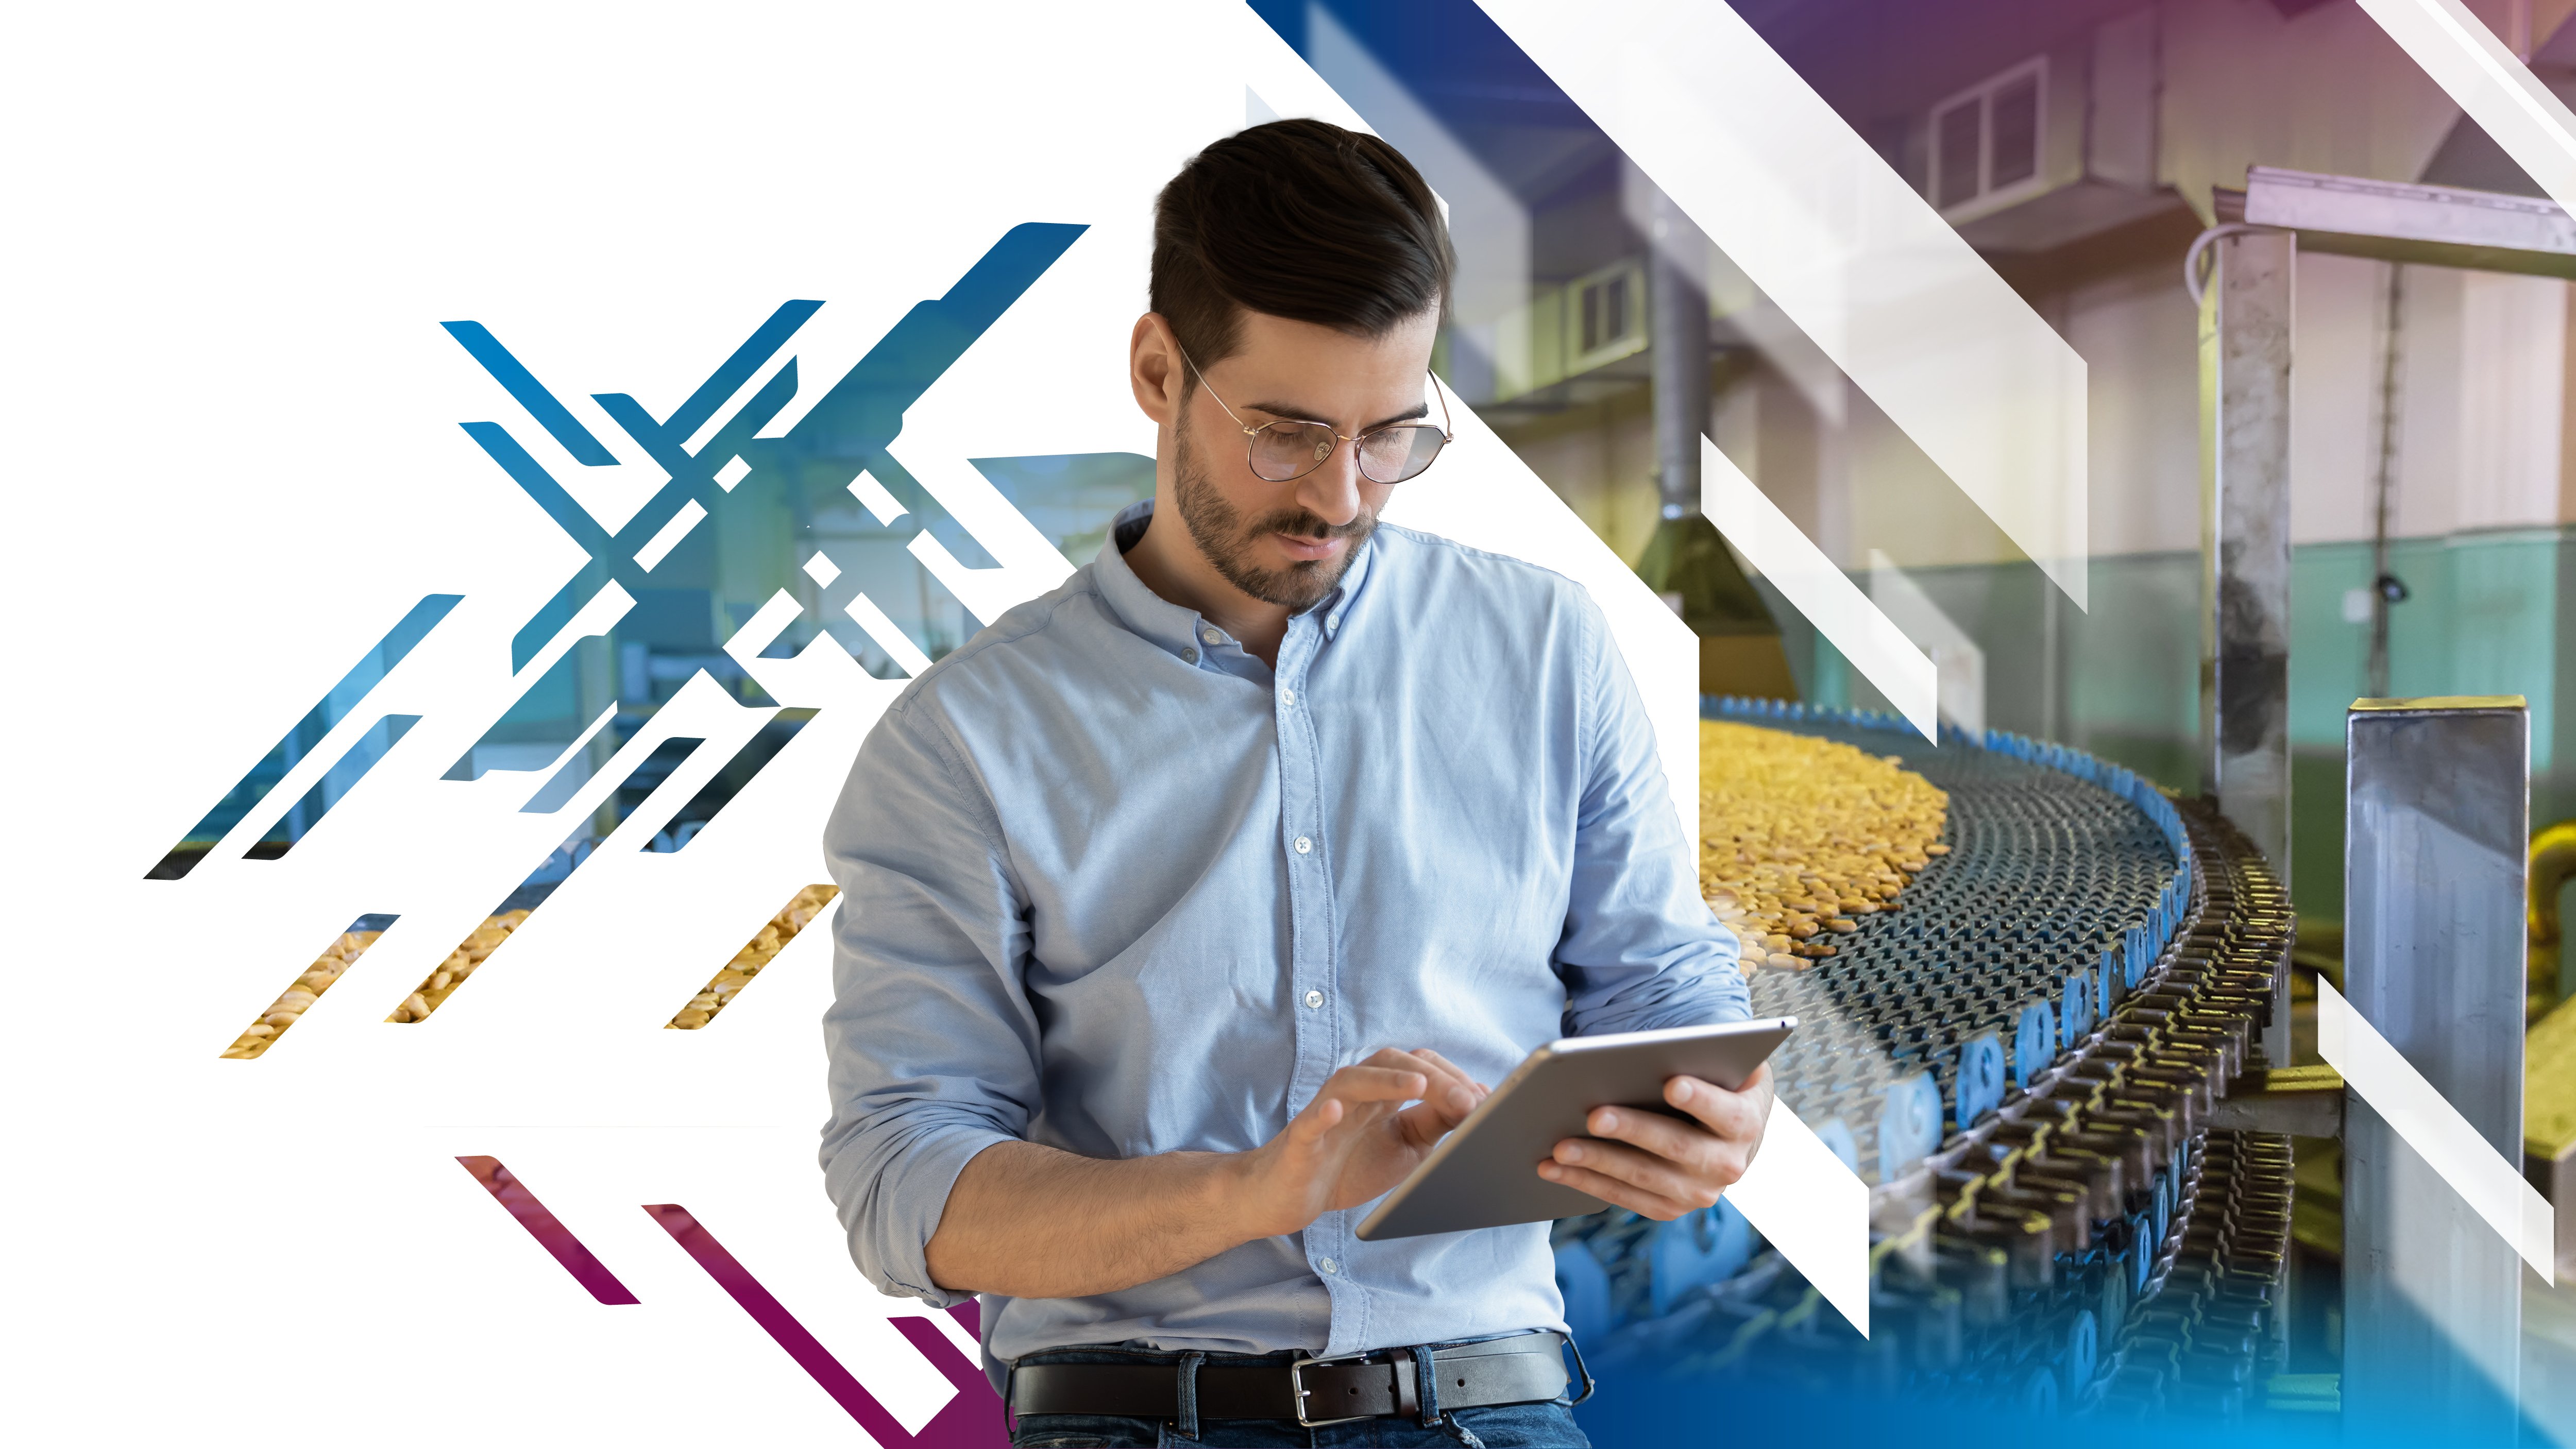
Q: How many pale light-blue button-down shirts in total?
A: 1